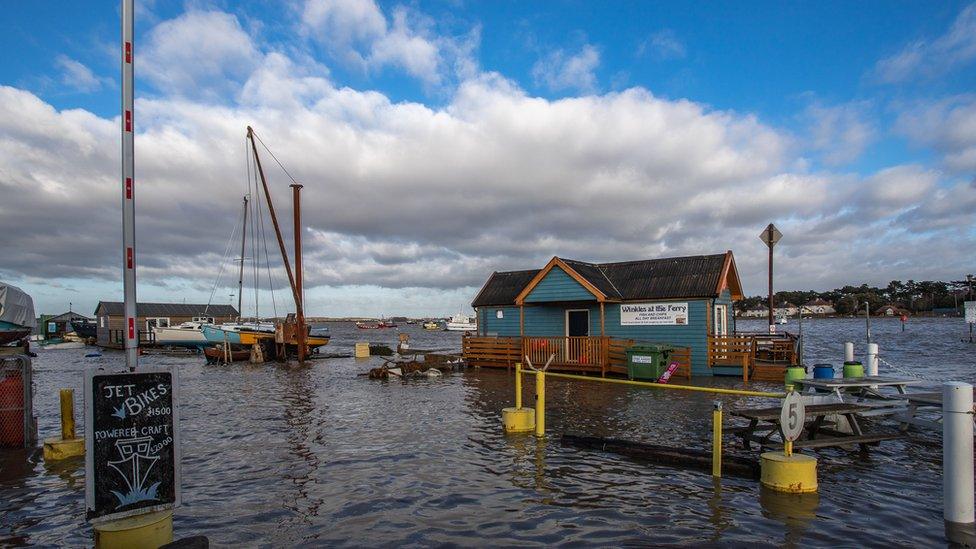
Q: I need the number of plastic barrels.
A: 3